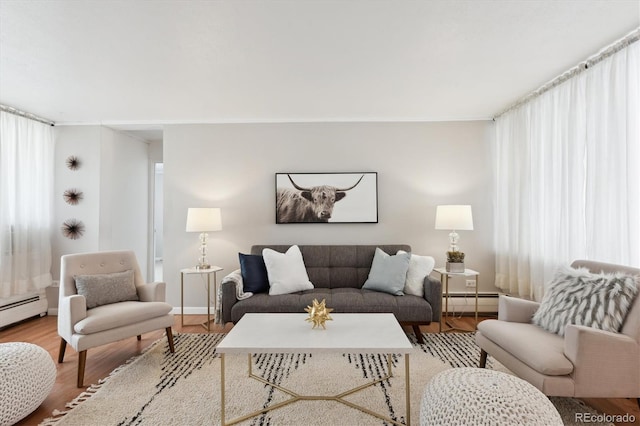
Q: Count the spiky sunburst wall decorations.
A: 3